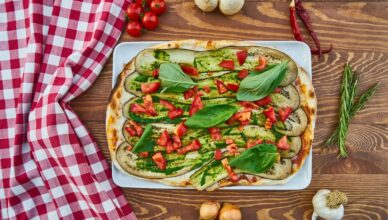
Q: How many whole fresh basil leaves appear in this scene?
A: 5